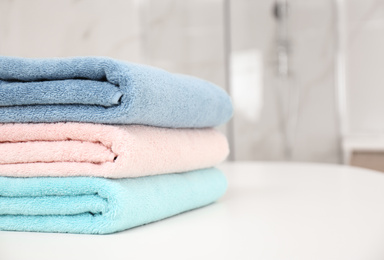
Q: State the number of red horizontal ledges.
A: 0